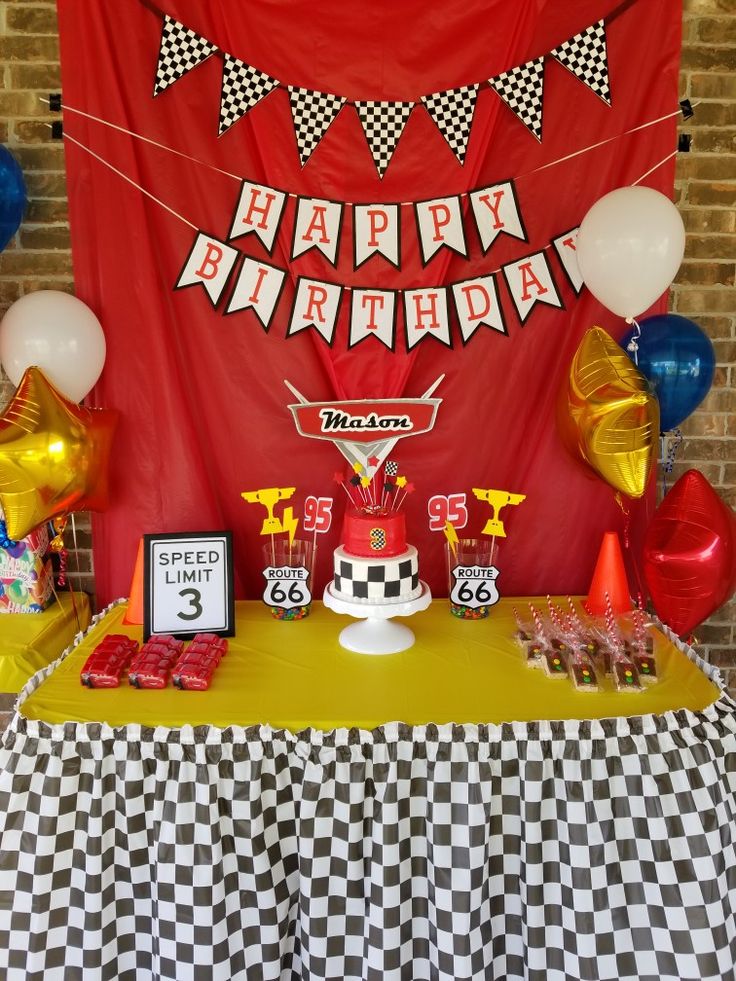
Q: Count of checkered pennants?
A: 7